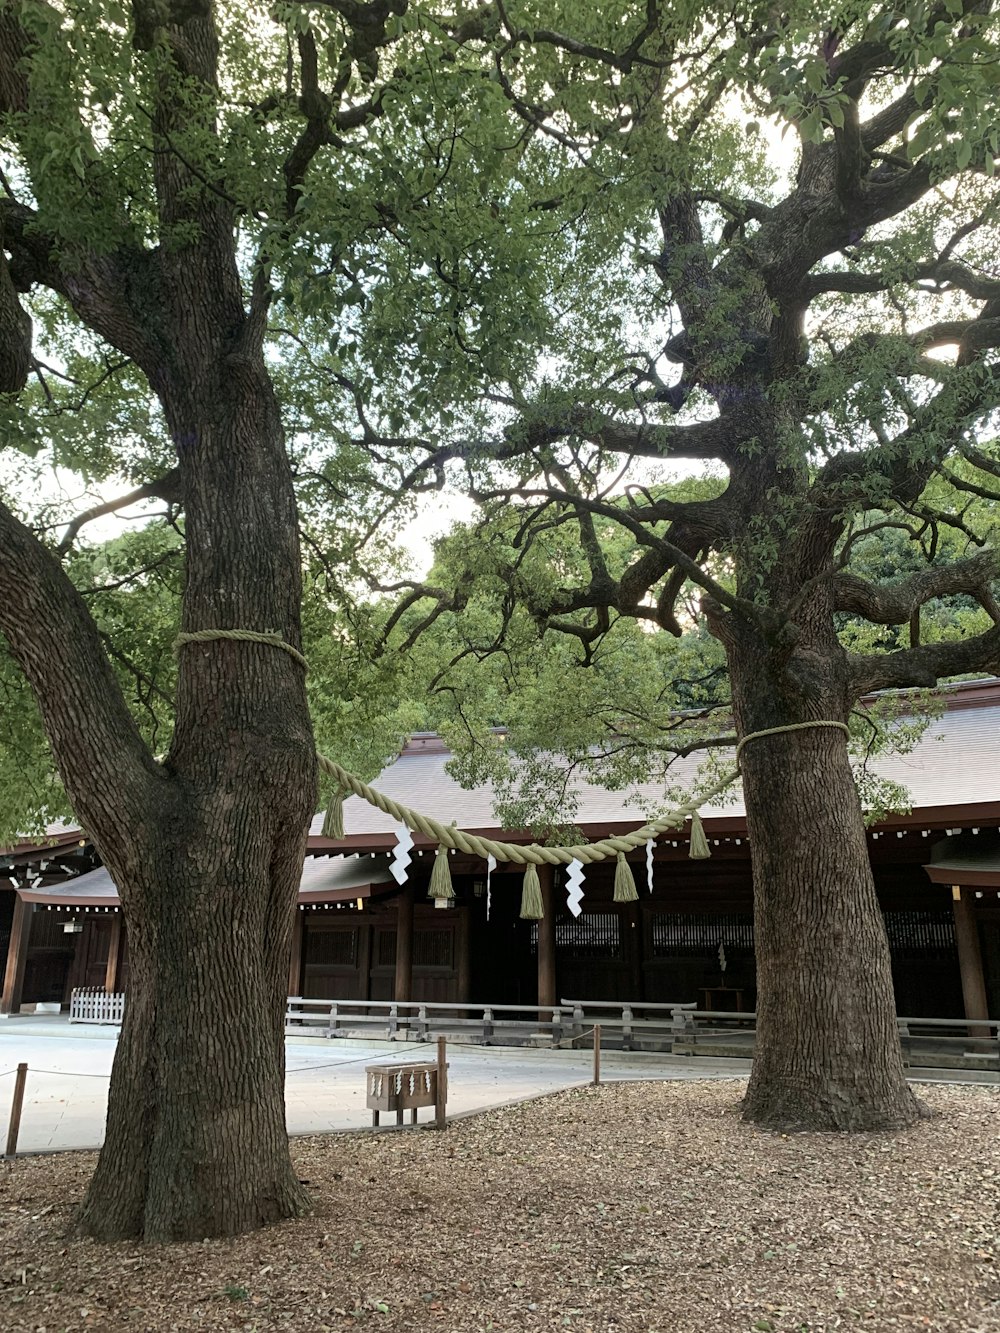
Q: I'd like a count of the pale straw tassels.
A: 5